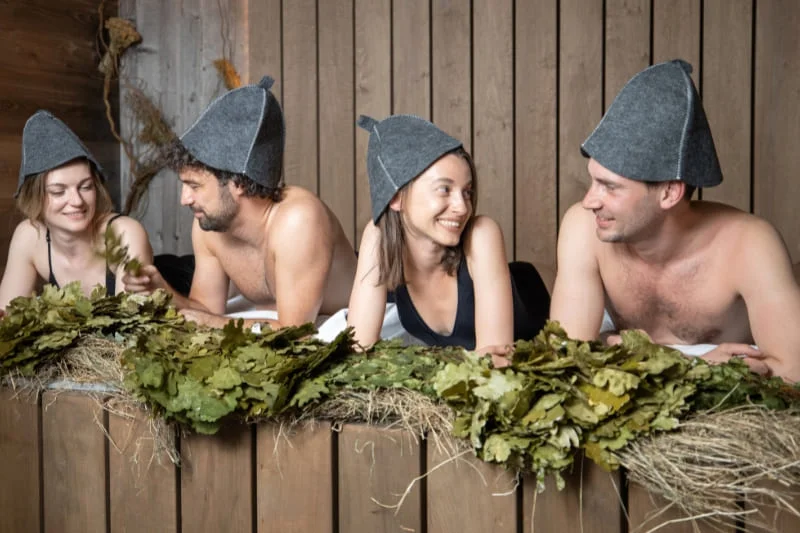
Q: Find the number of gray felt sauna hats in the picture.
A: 4